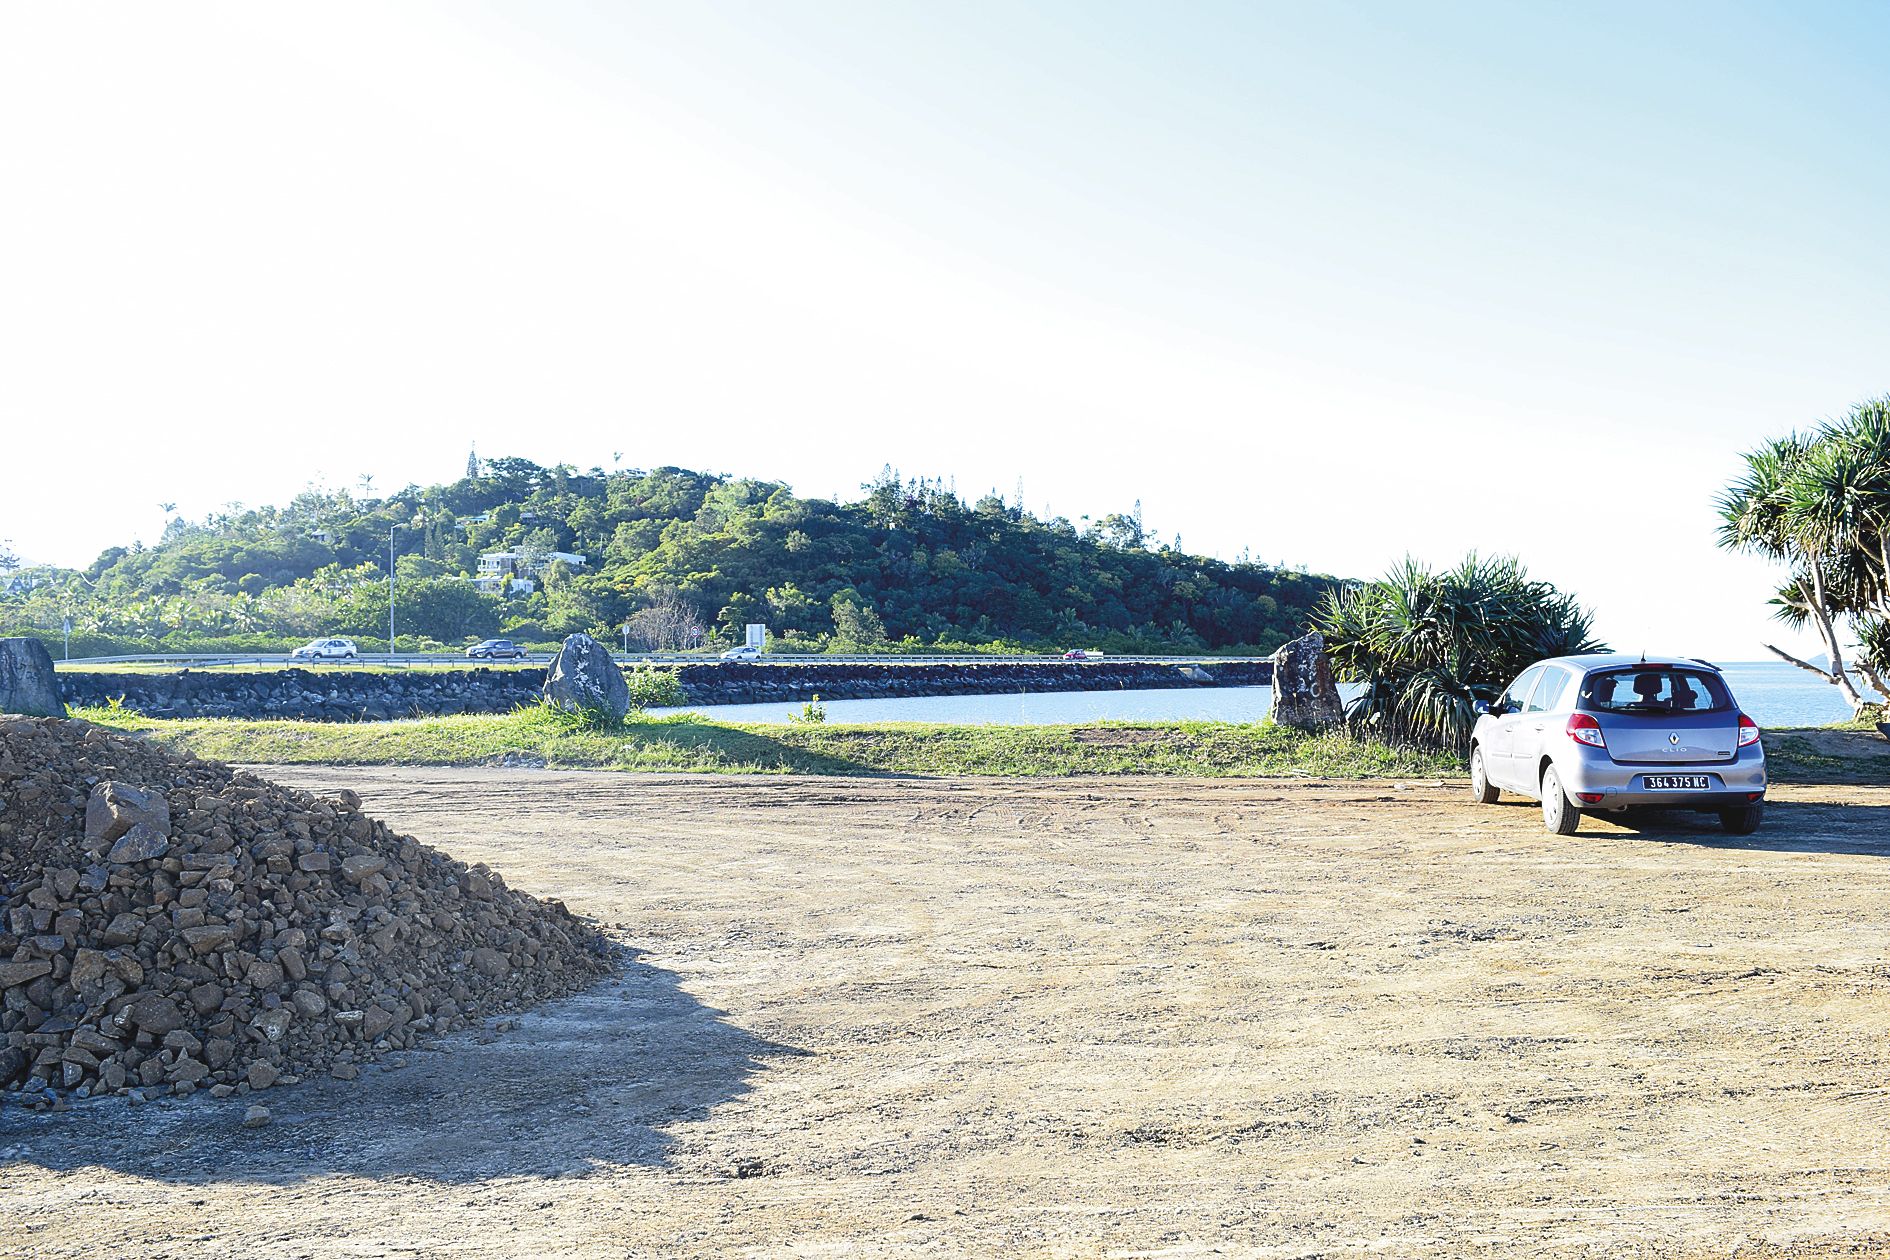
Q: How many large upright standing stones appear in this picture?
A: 3